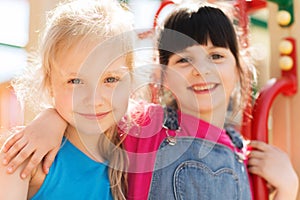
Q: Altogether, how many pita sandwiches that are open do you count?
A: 0